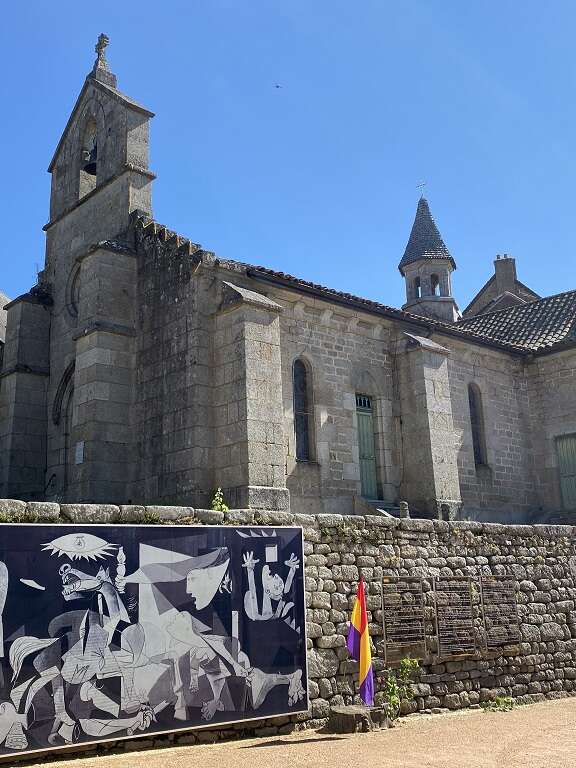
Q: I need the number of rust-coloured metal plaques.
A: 3